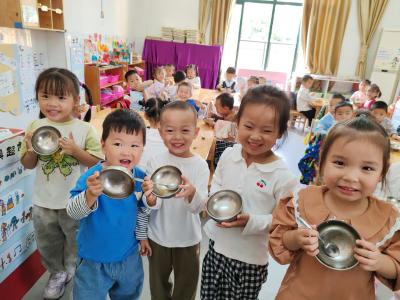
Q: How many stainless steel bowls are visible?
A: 5